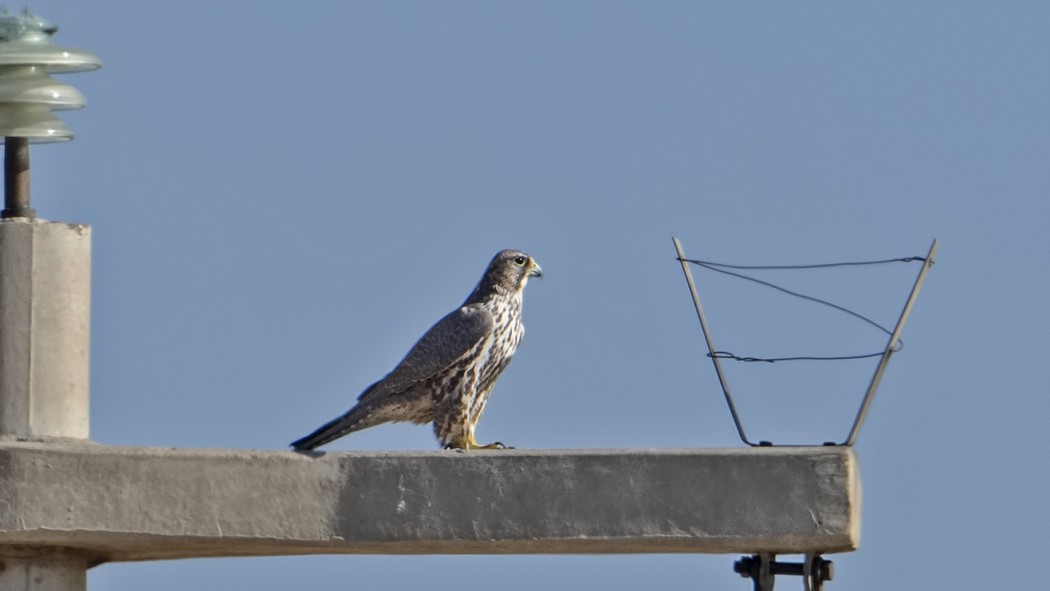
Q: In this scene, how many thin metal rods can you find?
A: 2